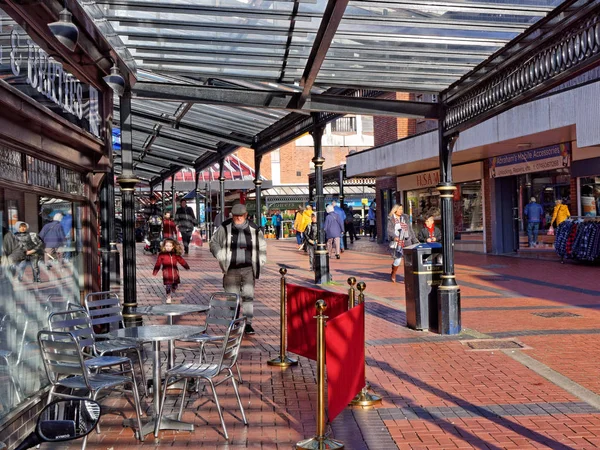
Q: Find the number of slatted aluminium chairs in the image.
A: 5